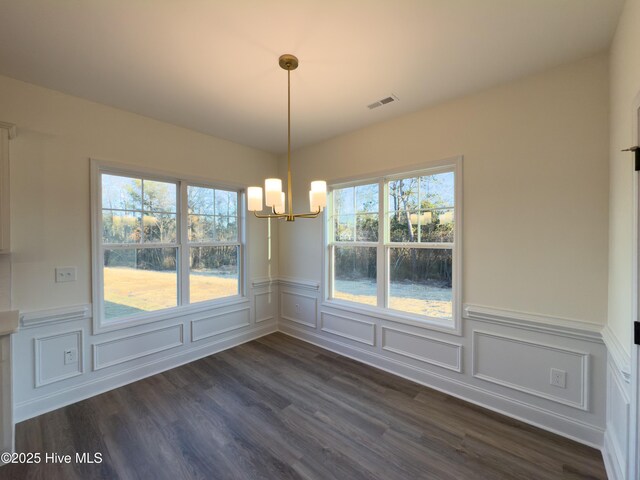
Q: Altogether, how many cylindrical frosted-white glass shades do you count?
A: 5